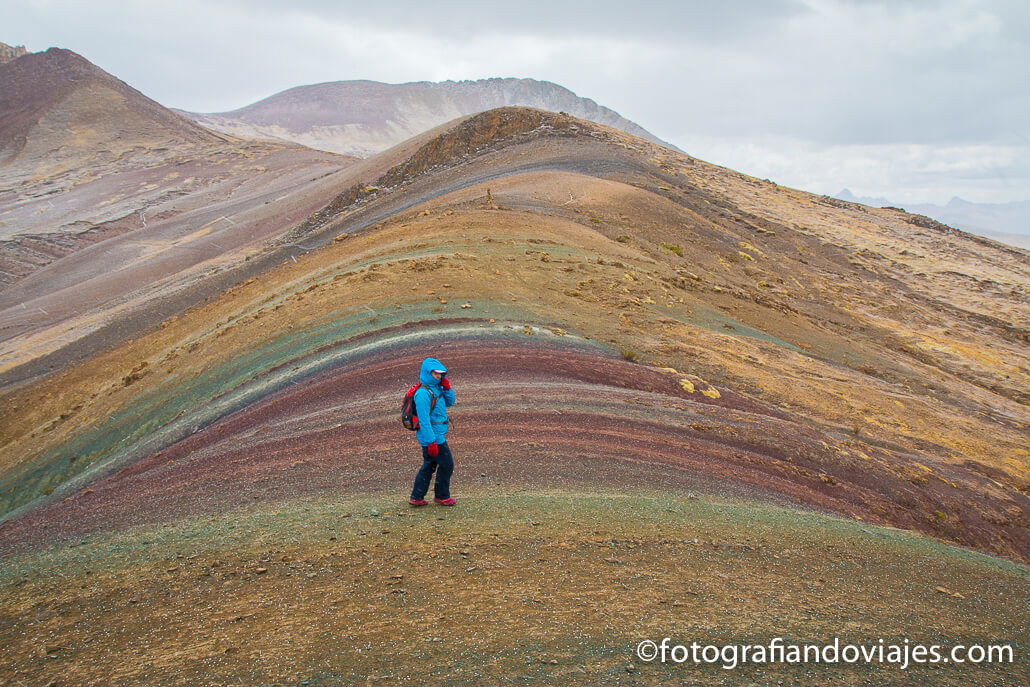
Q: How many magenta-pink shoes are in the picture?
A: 2